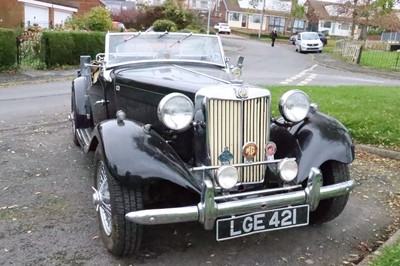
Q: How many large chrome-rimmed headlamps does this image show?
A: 2